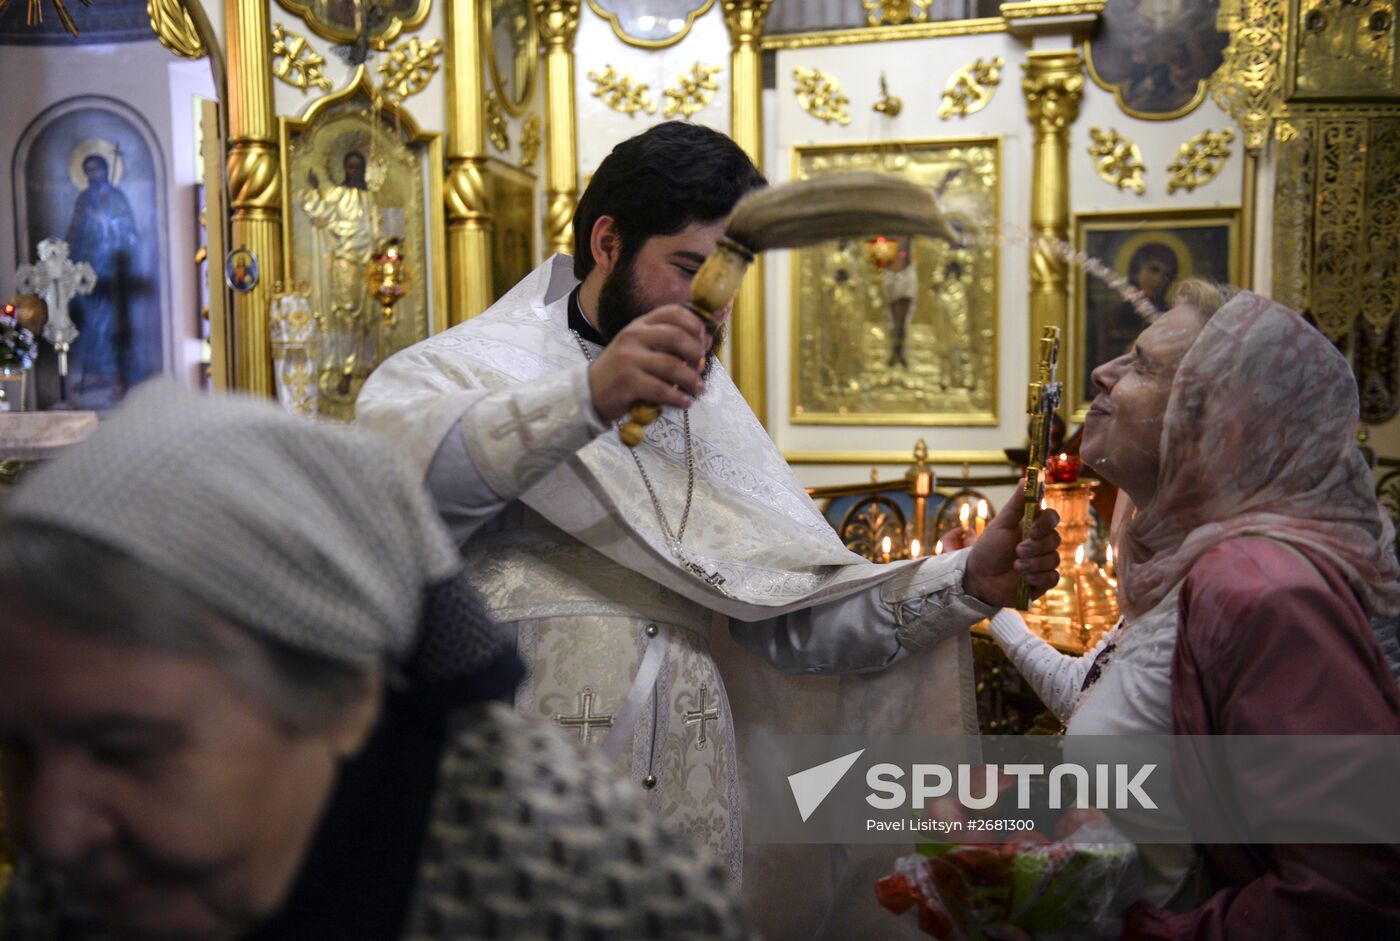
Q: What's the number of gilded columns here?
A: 5